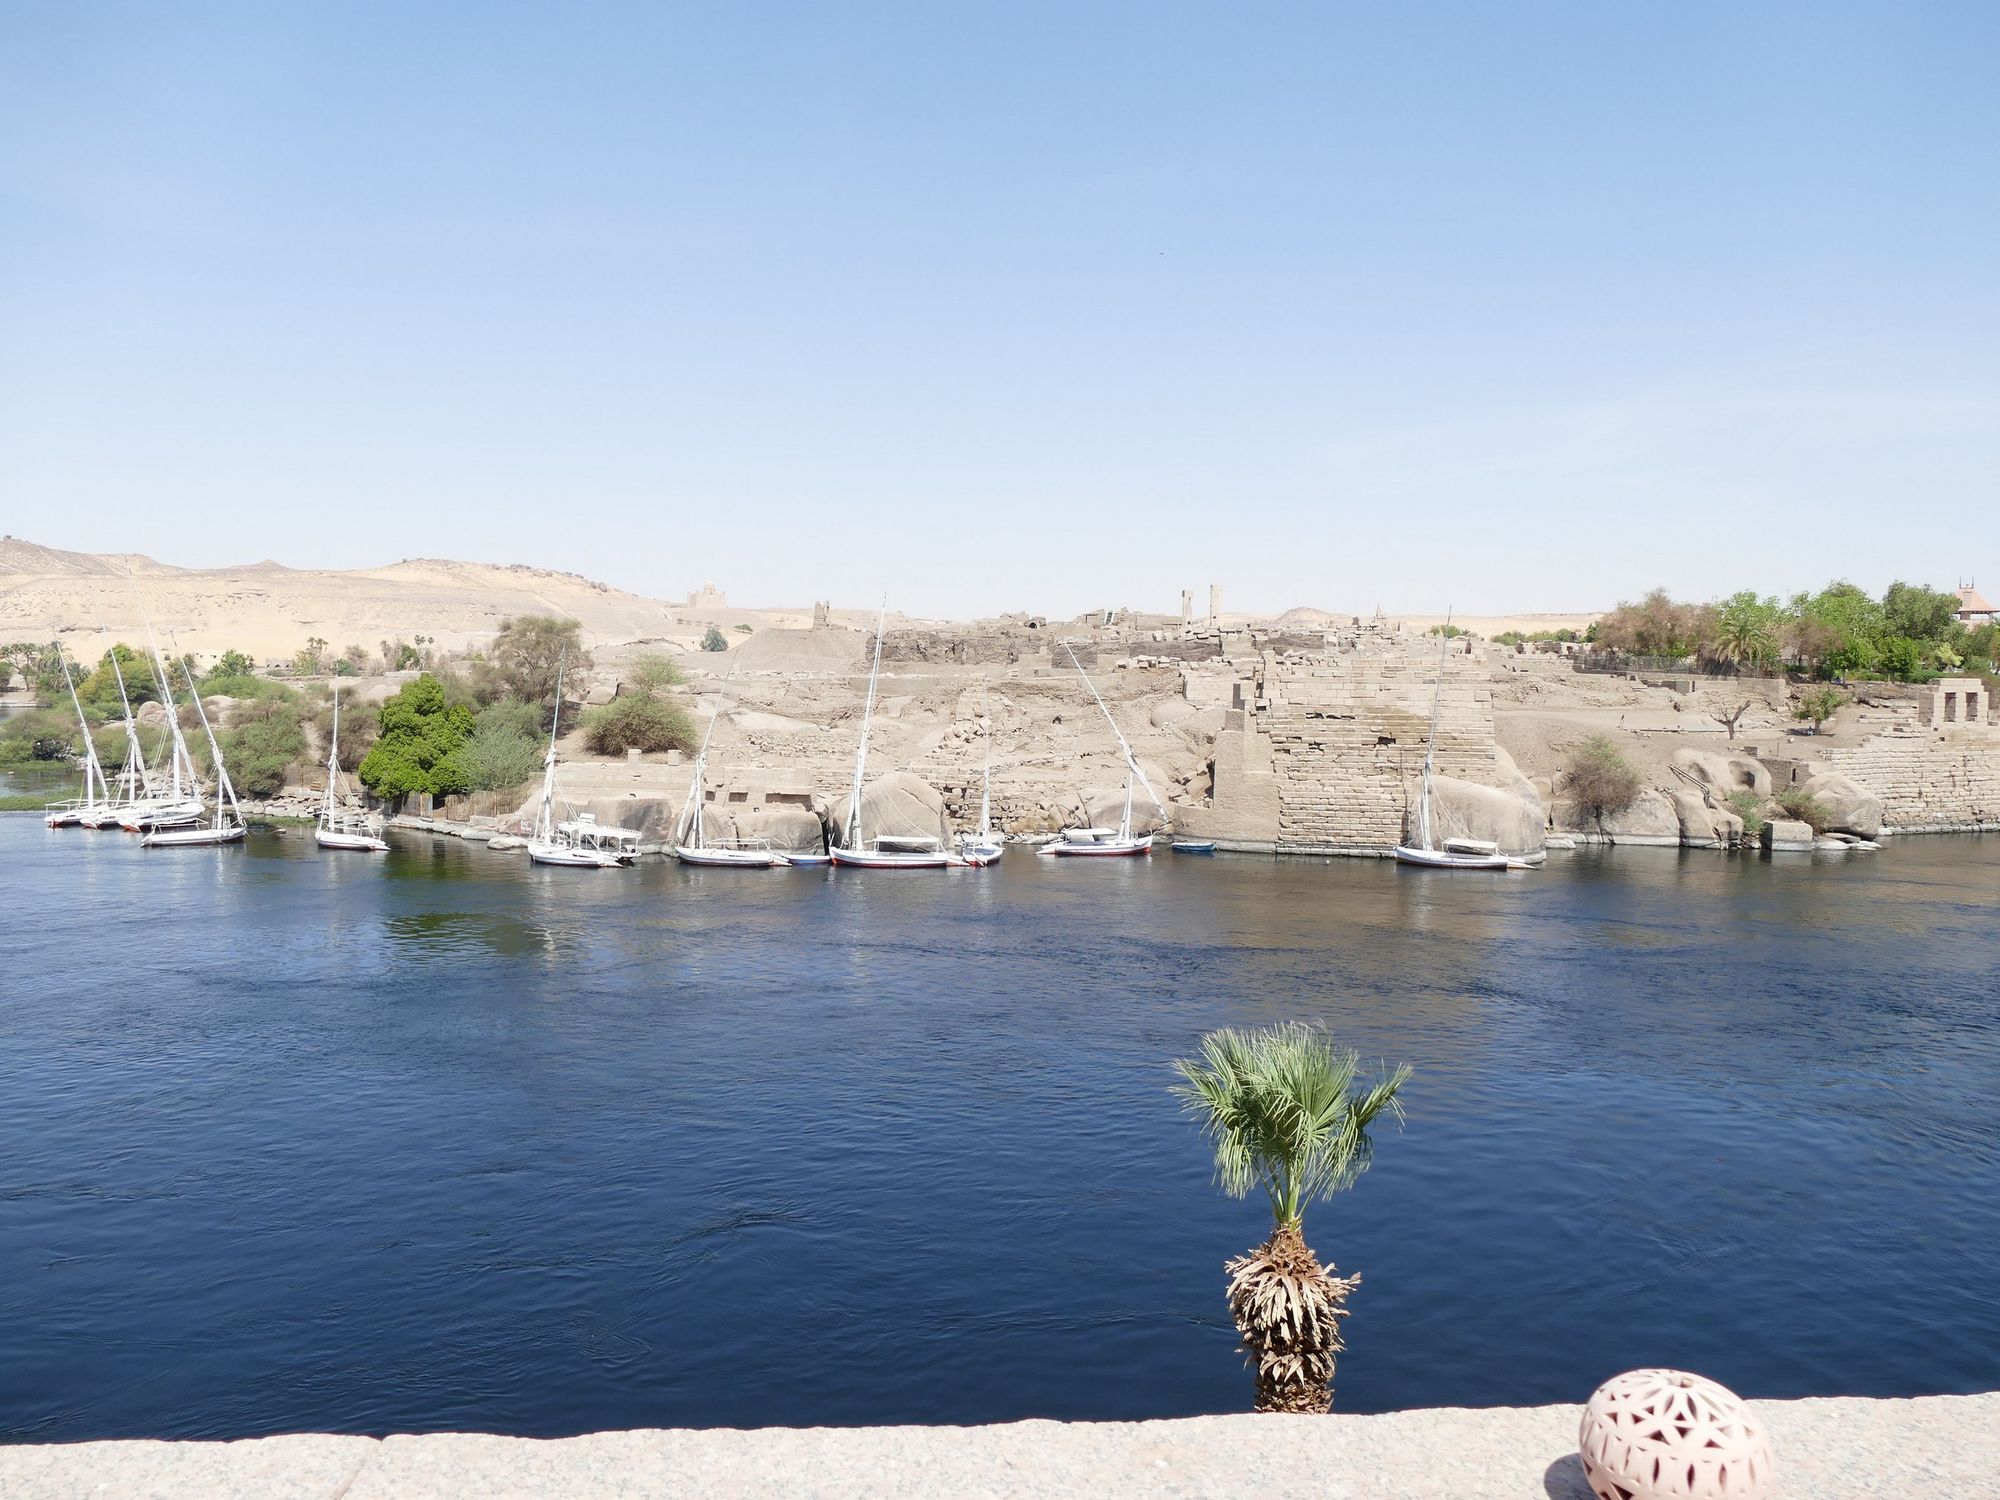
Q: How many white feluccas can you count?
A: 11